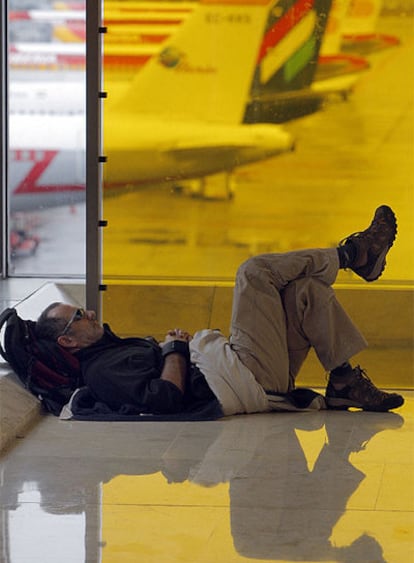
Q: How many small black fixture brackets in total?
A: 5